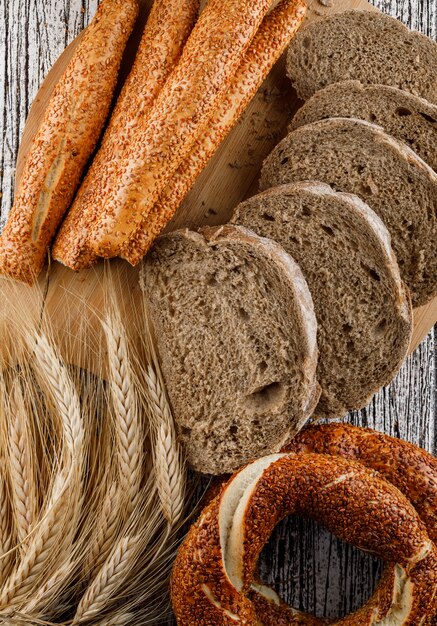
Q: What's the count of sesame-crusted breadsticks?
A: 4